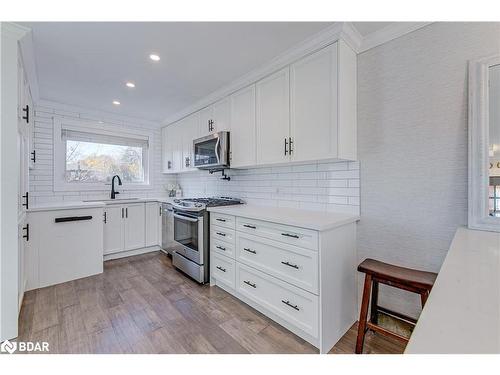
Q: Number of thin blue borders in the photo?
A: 0